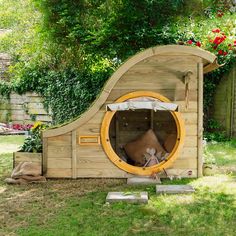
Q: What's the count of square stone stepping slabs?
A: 3